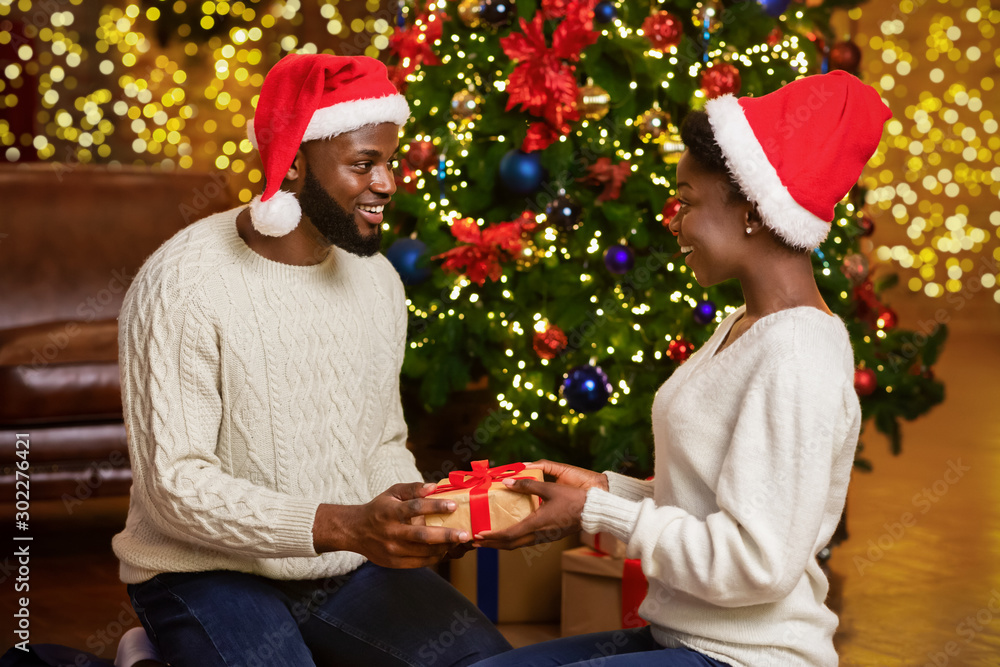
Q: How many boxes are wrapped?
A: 4